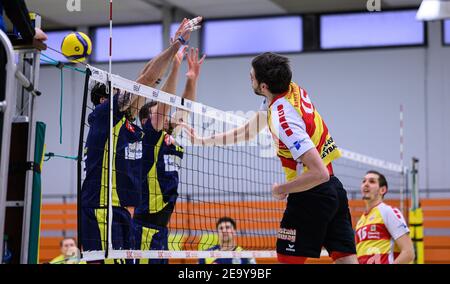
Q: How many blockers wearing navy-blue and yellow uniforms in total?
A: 2